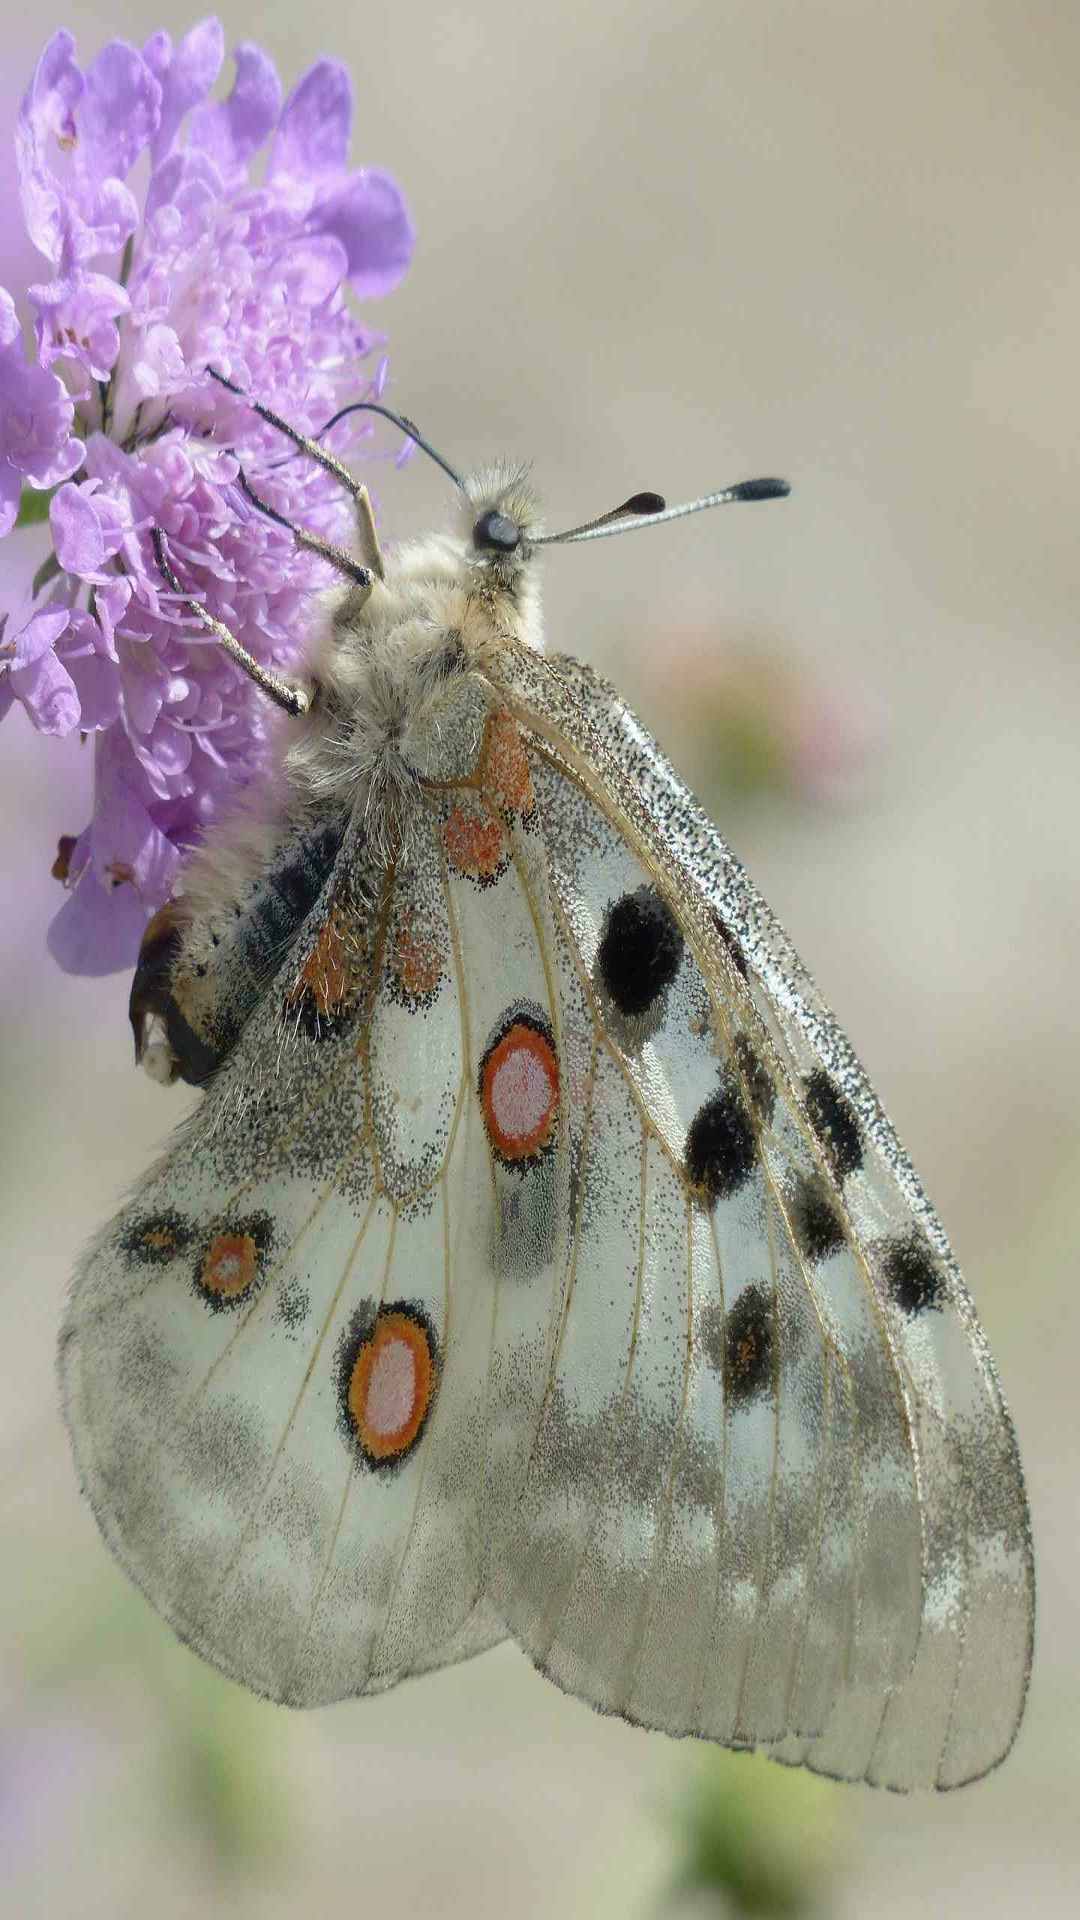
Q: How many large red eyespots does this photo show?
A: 2